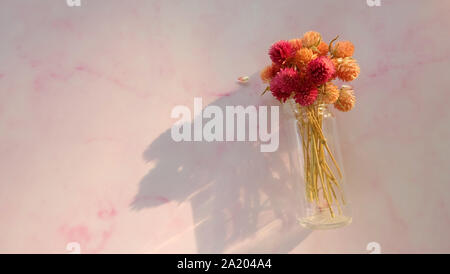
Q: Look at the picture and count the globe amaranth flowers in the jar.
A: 13